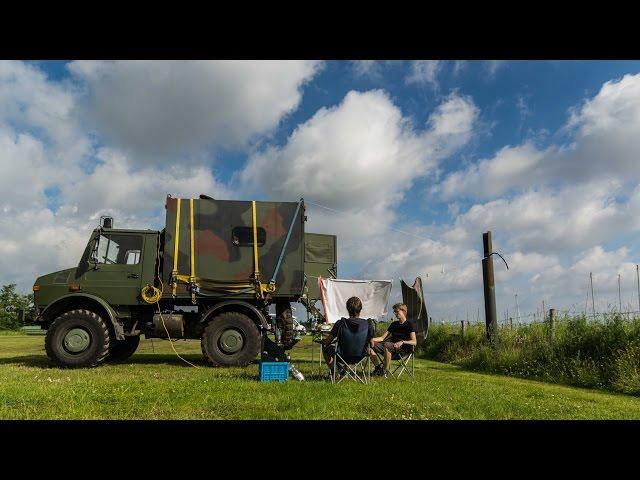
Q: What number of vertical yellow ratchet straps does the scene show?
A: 3